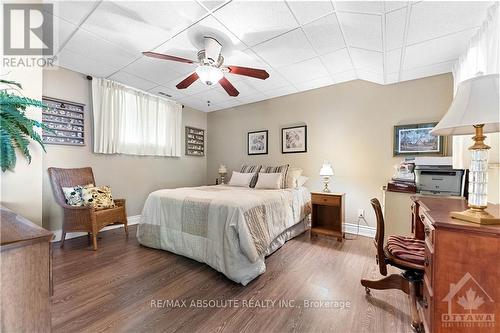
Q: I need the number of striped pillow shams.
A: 2